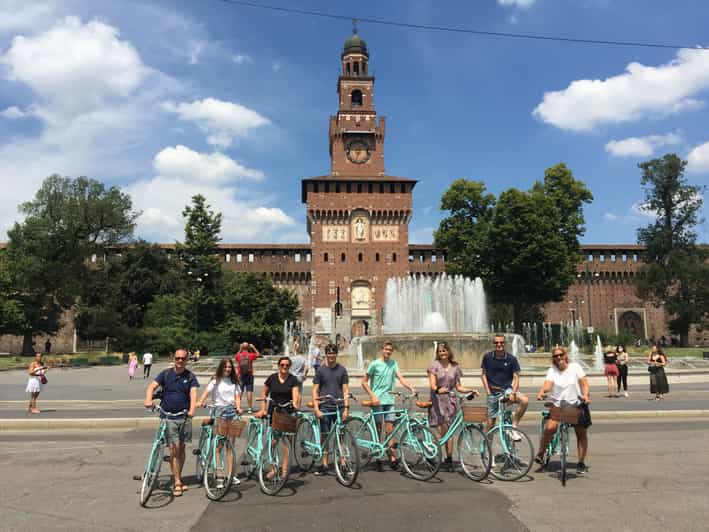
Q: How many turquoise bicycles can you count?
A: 8